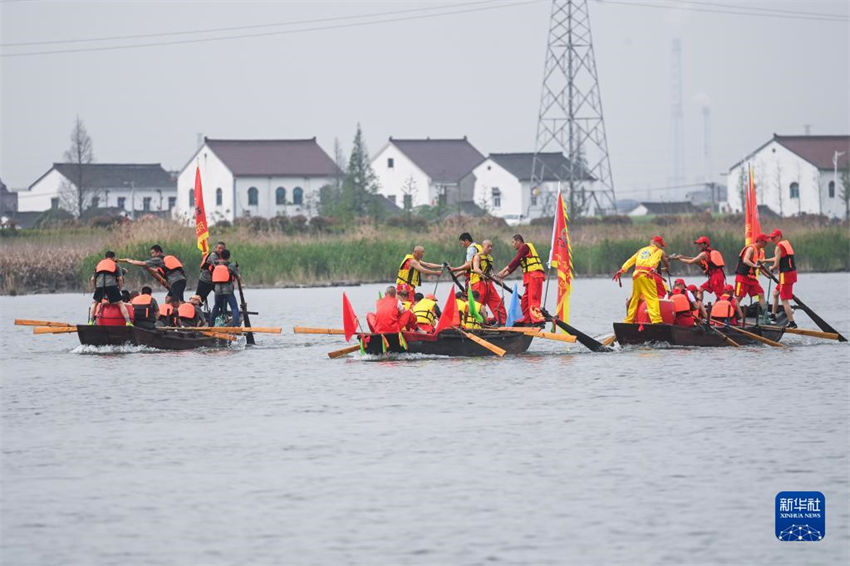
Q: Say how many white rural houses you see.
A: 5